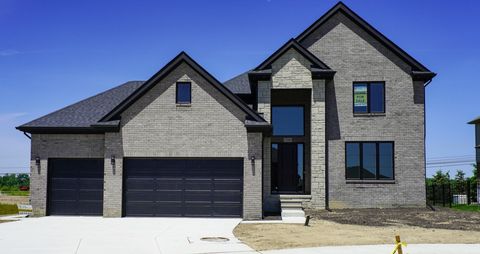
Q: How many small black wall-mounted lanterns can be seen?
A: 3